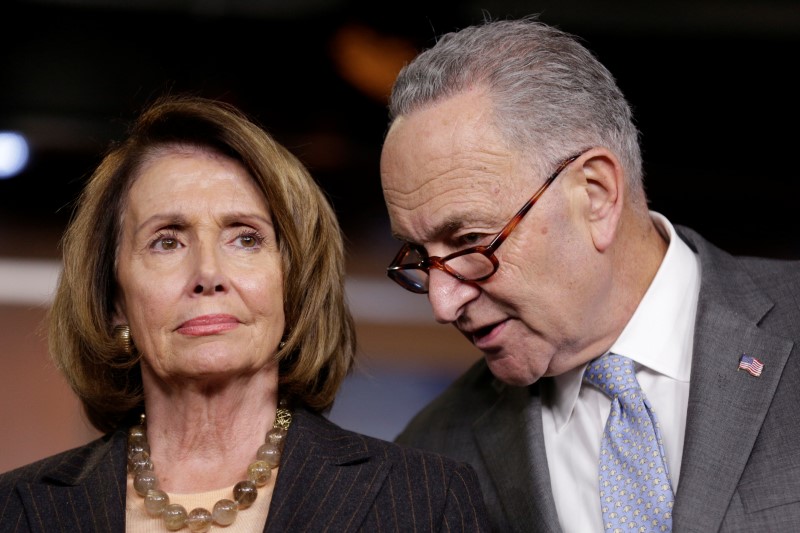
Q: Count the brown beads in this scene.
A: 12